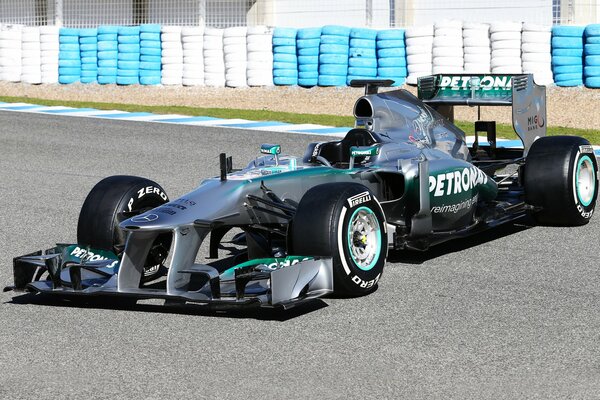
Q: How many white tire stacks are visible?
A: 13